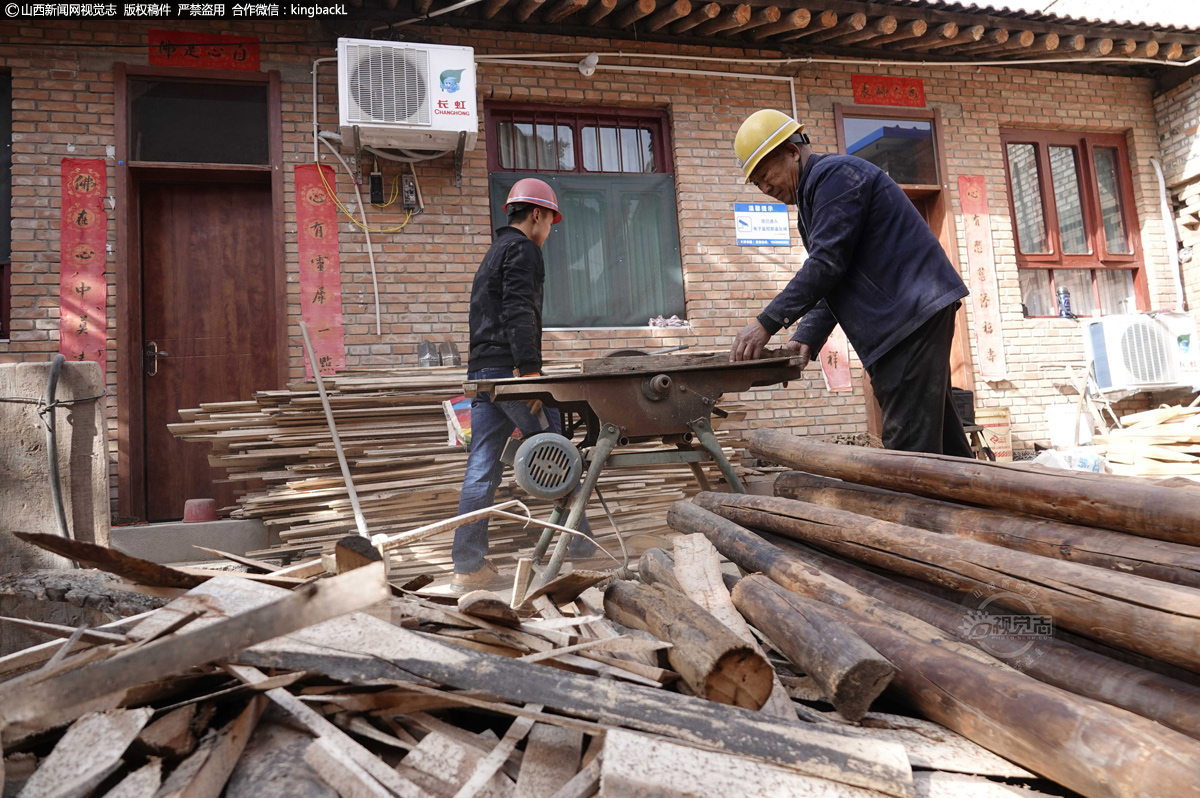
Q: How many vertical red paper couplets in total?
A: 4